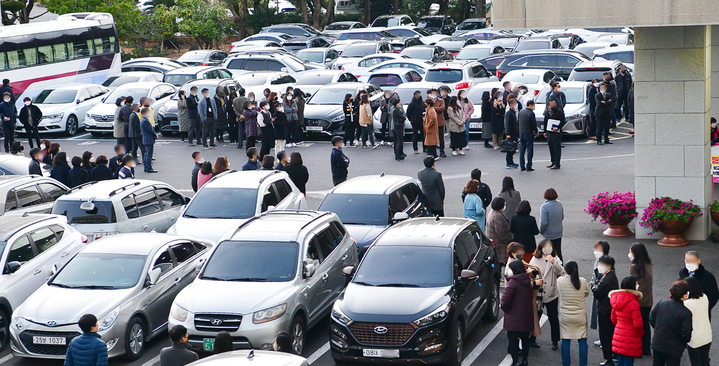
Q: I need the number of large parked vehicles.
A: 1